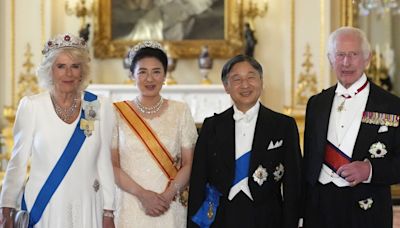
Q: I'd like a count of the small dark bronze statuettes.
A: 2